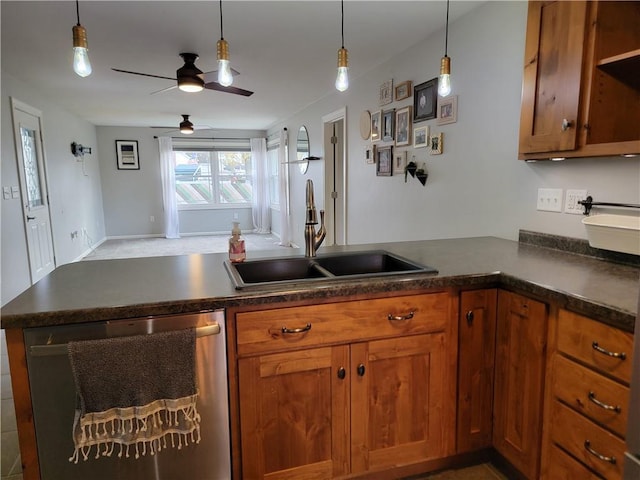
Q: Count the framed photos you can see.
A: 13